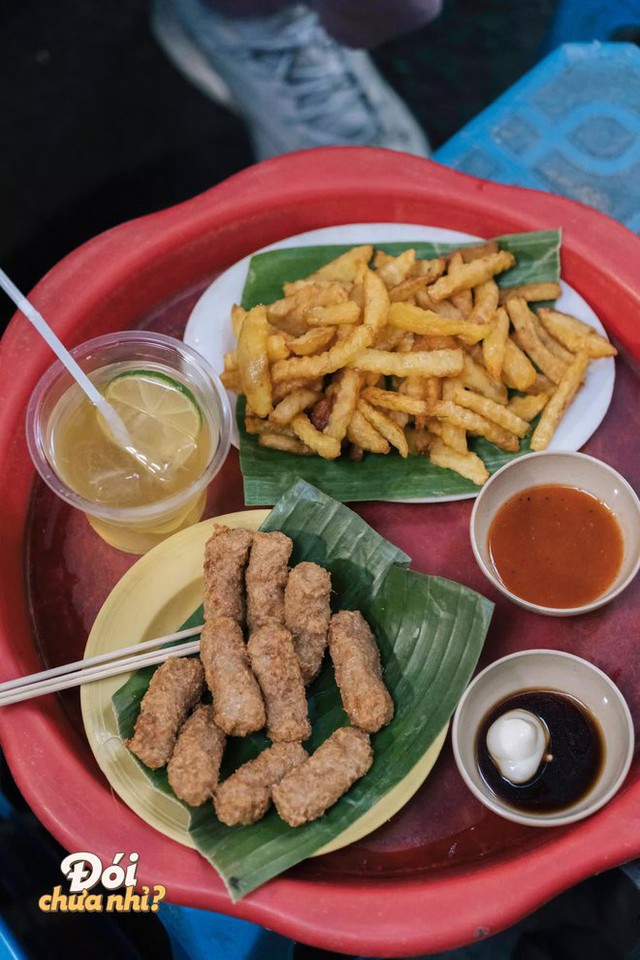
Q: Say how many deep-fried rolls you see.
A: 10